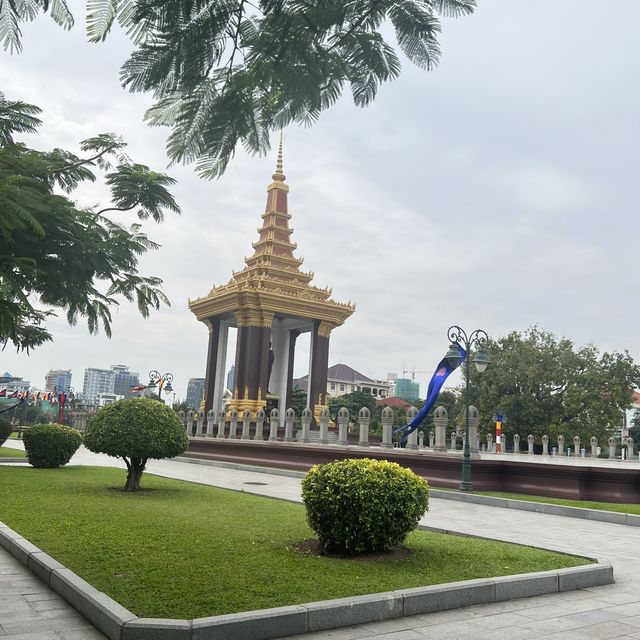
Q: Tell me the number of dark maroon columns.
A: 4